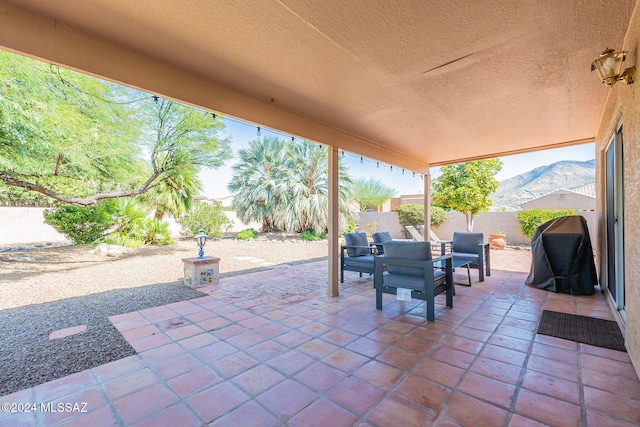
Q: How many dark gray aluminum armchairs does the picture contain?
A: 4